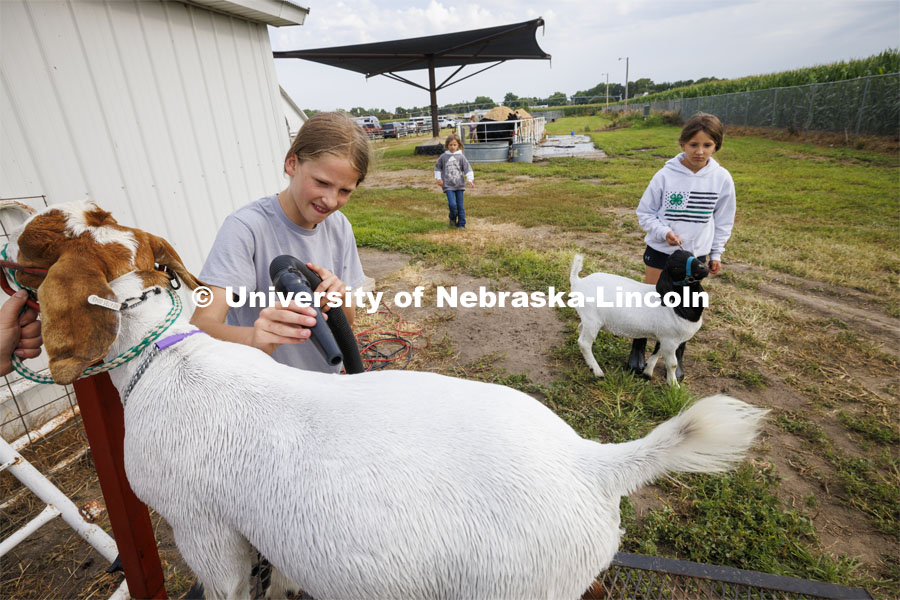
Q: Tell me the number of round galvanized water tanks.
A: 2